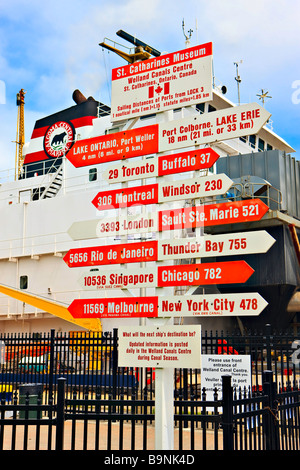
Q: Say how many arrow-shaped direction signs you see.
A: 14